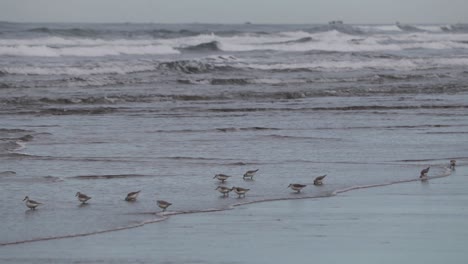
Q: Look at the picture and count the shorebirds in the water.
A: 12